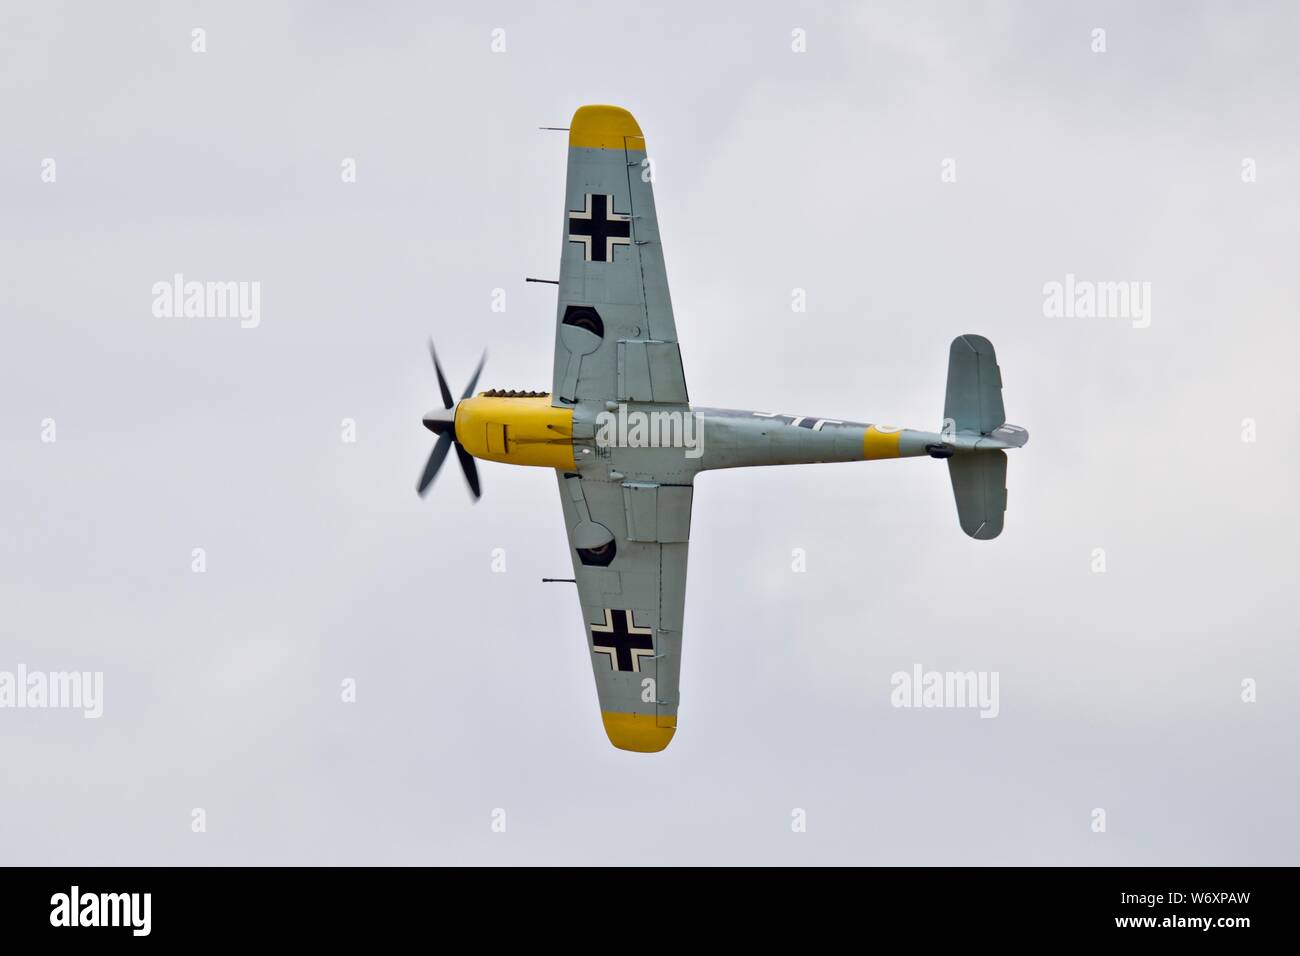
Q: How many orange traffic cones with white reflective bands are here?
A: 0